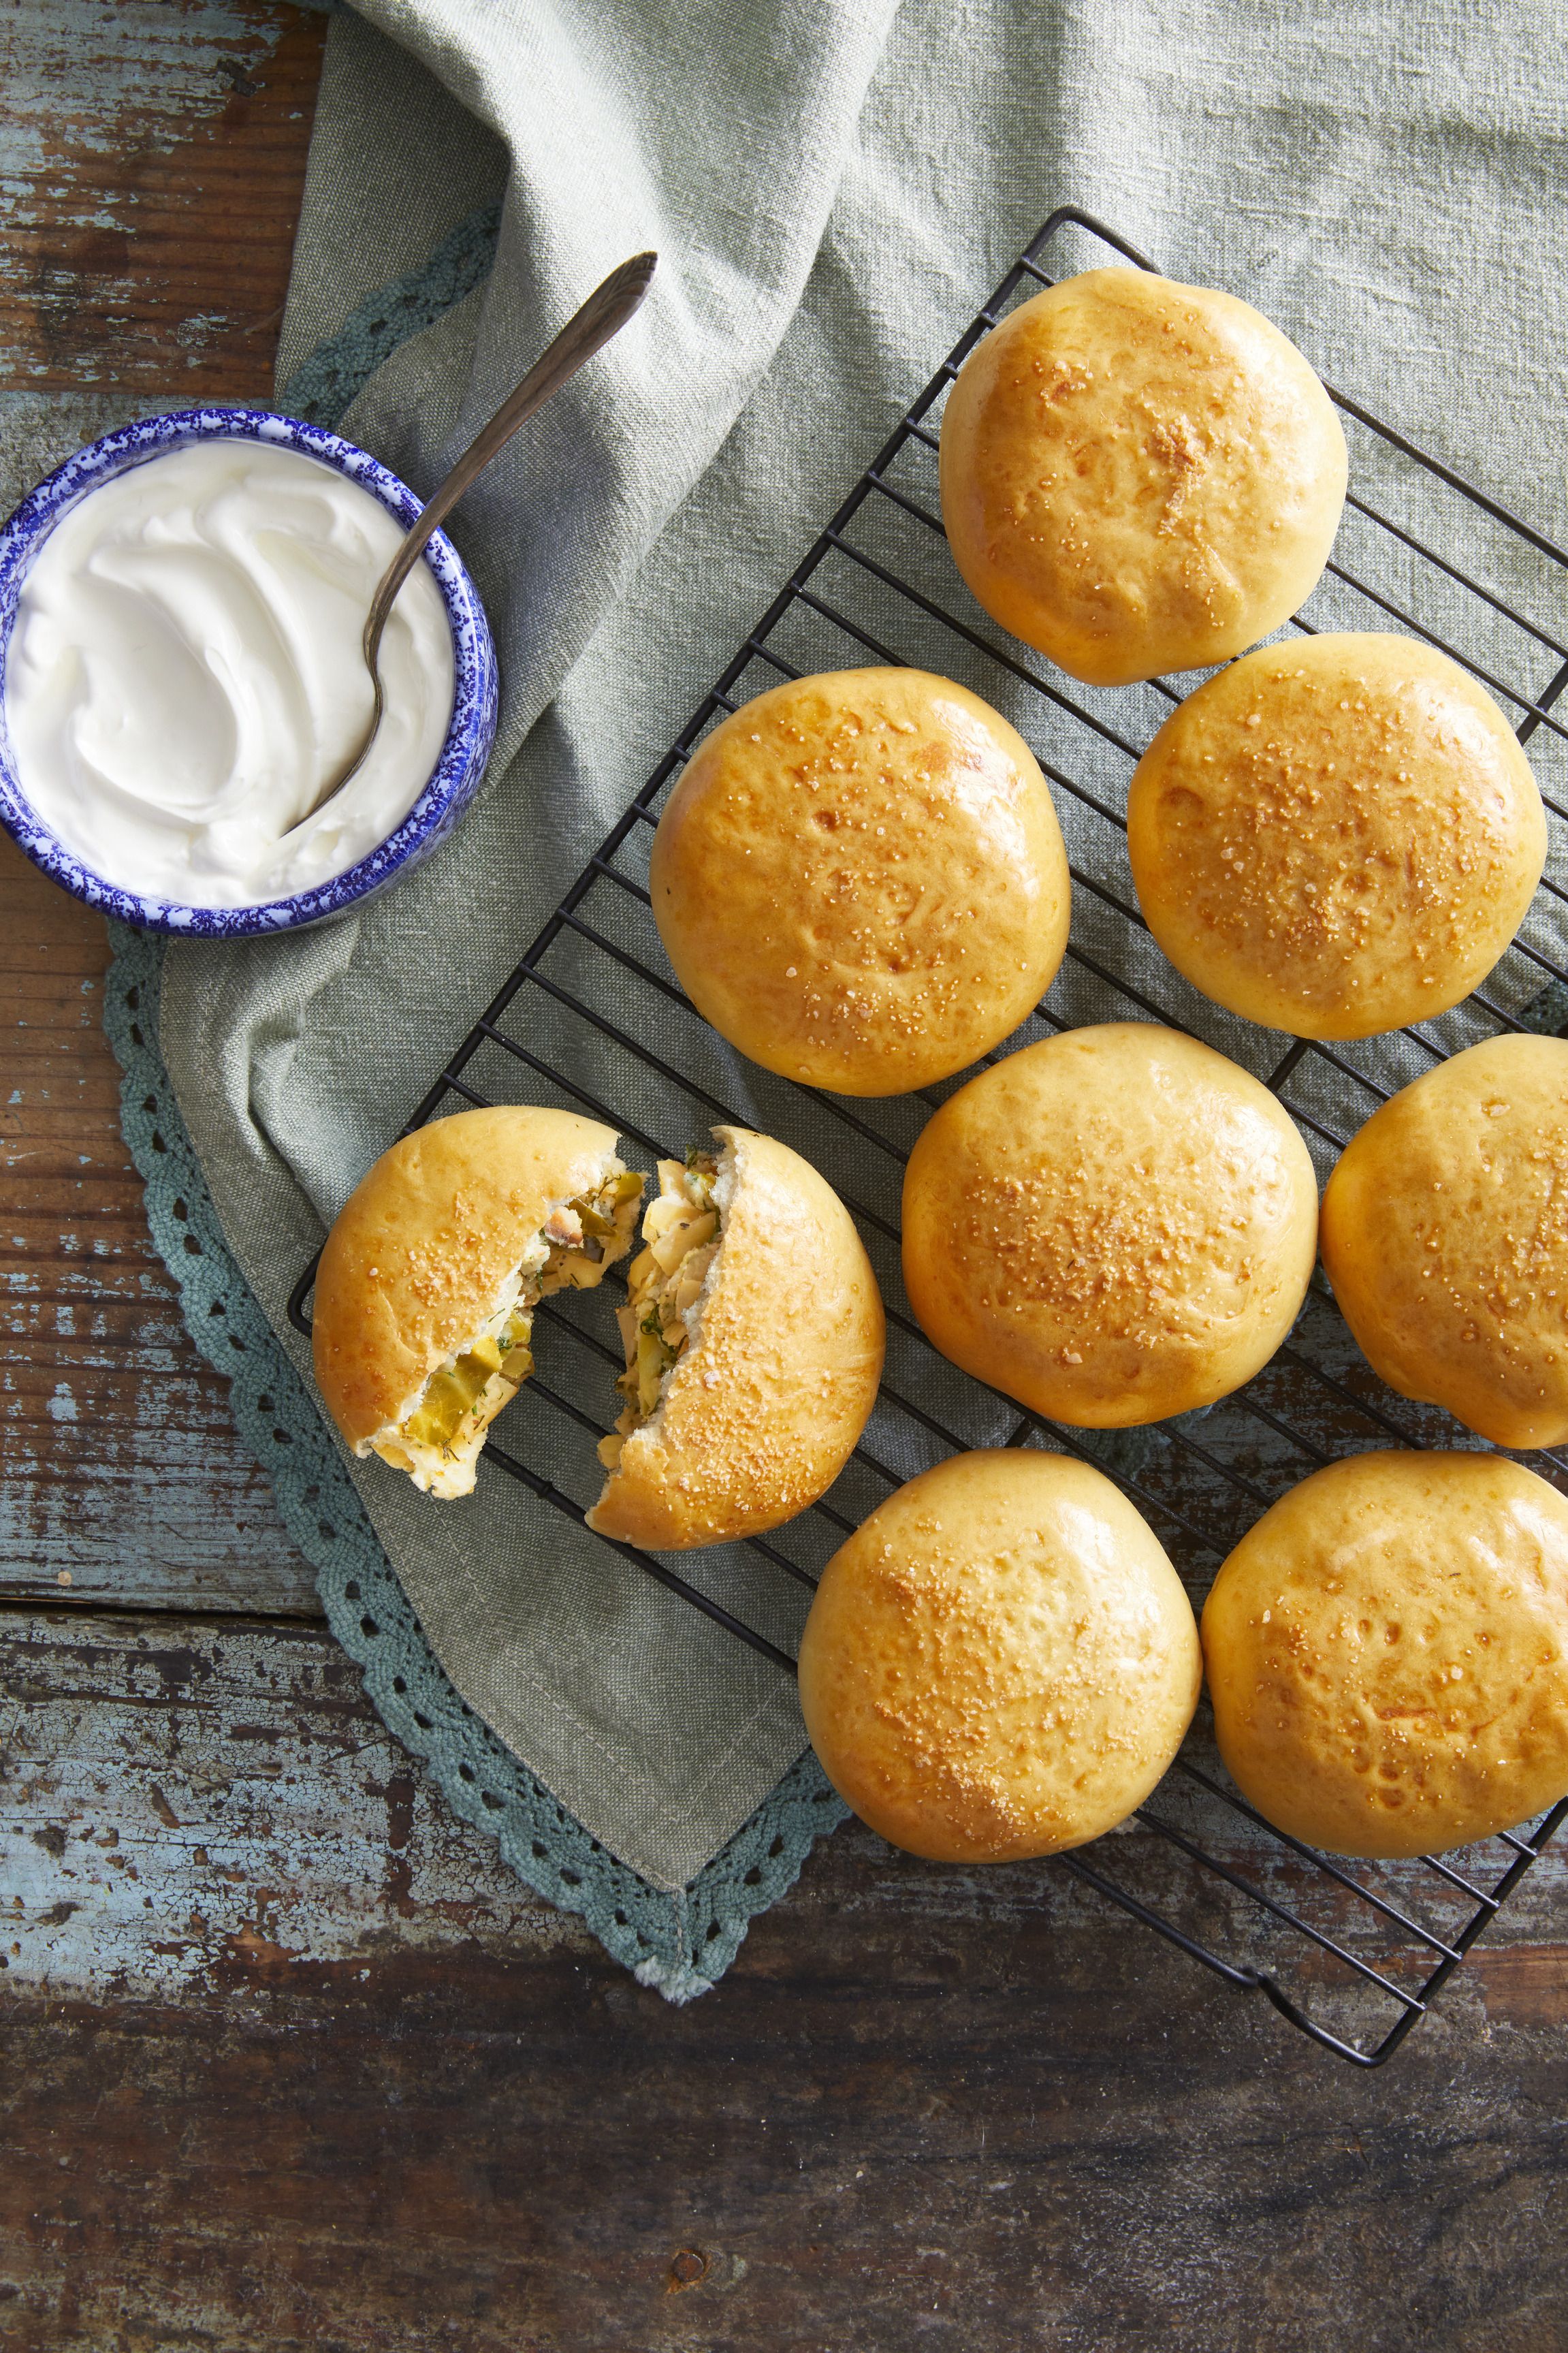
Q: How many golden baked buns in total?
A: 8